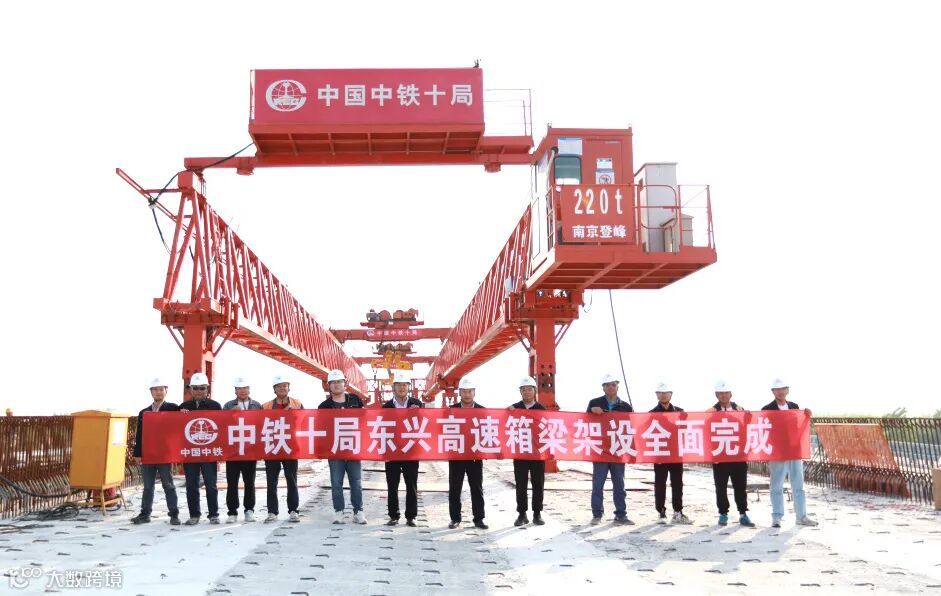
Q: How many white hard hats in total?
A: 12